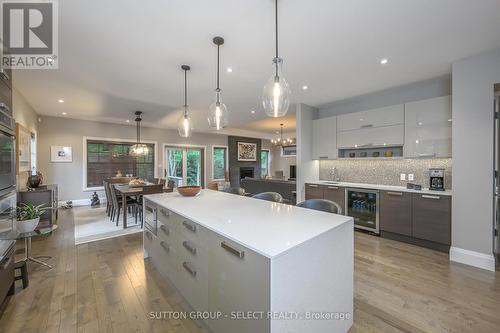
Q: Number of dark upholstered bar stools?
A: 3